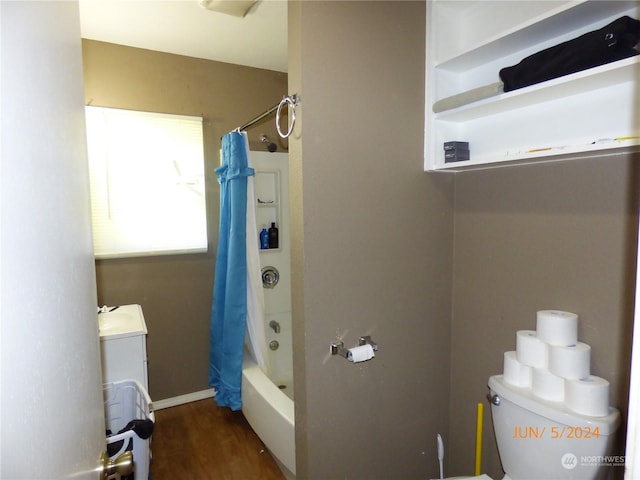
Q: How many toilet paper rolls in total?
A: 7